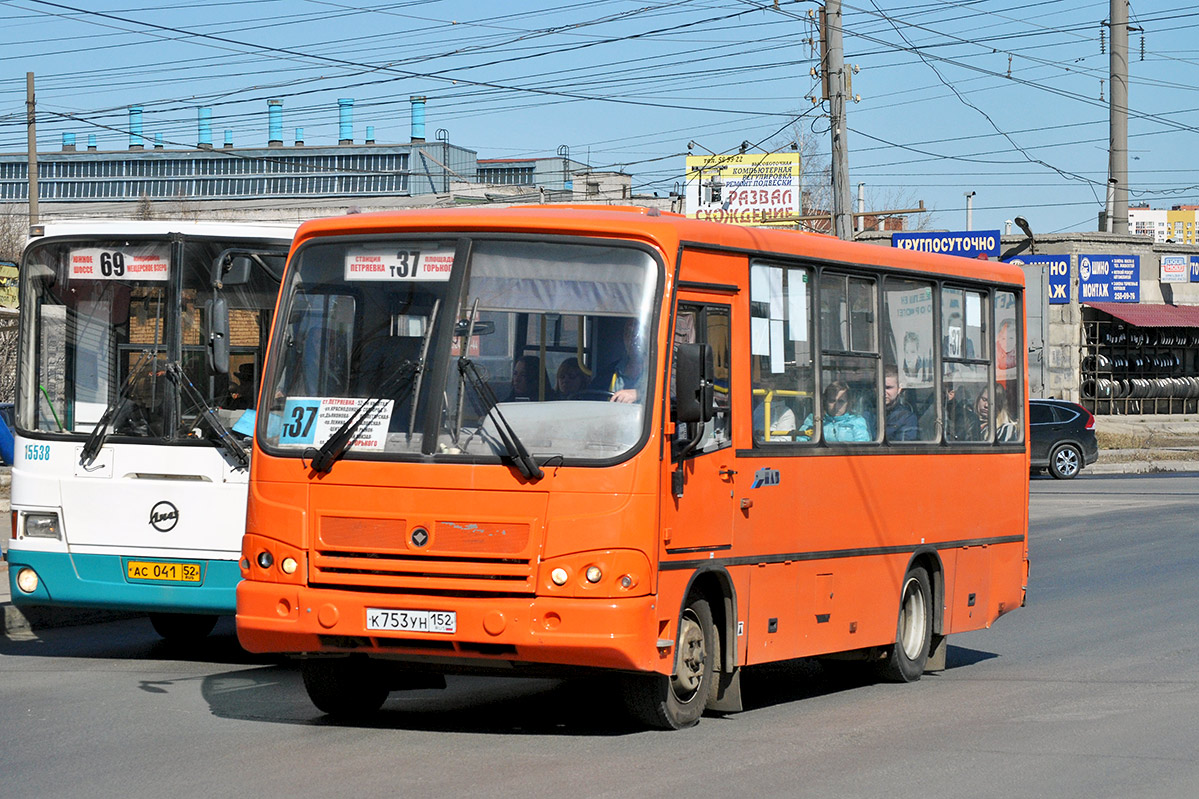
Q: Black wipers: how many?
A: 4